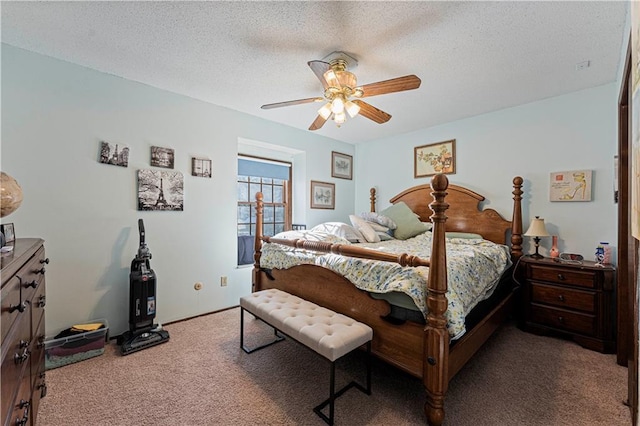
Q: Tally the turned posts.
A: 4